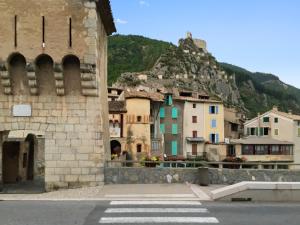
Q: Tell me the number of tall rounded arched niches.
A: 3